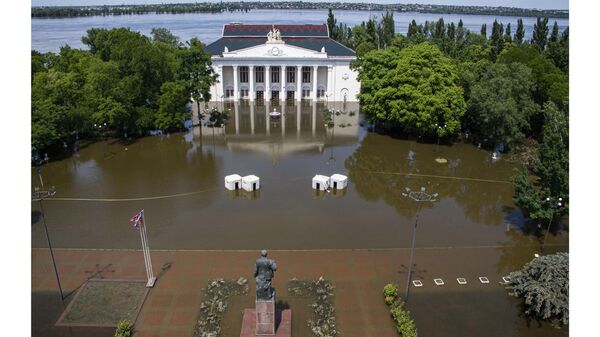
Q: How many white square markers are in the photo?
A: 5